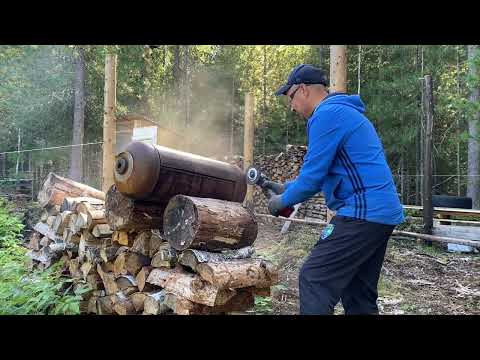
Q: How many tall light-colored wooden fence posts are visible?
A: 3